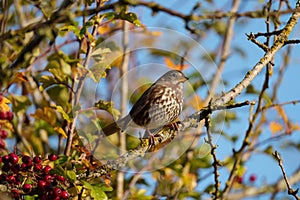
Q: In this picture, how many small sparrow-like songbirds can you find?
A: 1